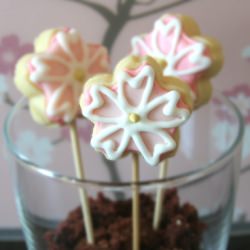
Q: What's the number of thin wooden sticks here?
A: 3